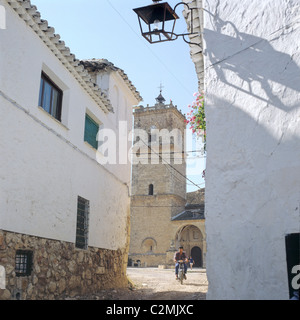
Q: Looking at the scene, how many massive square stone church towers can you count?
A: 1